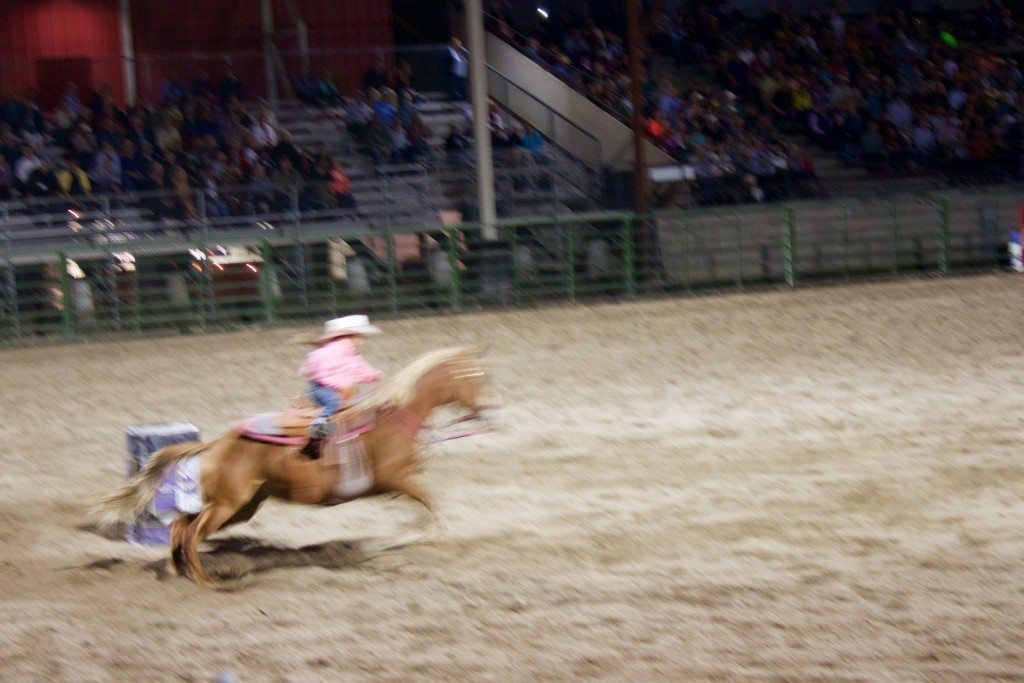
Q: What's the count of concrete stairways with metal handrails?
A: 1